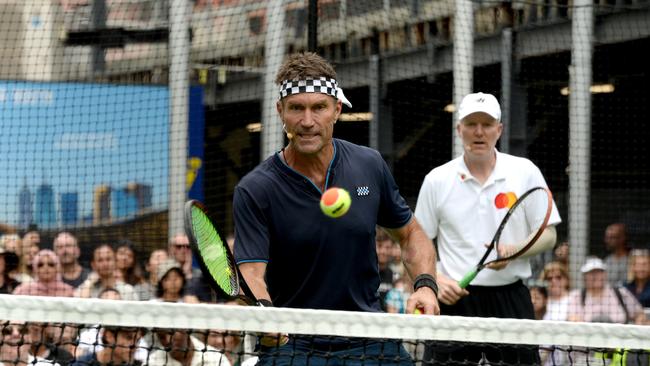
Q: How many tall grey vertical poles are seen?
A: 4